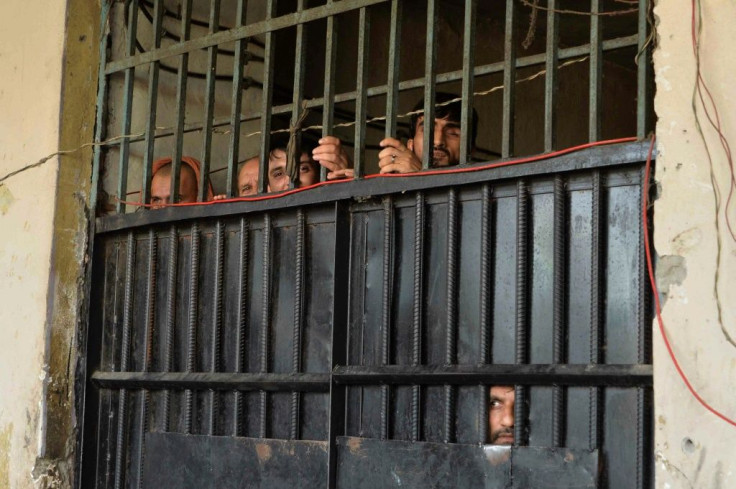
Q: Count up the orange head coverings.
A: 1